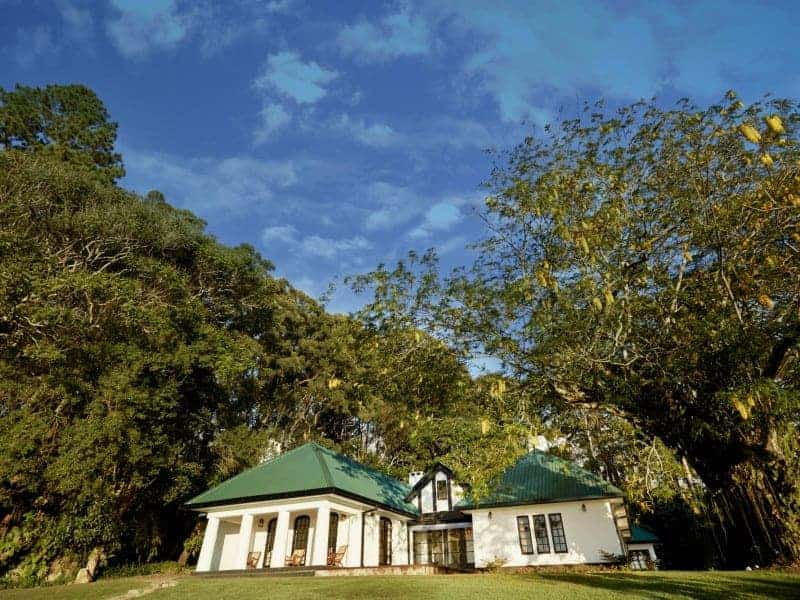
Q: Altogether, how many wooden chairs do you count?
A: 3